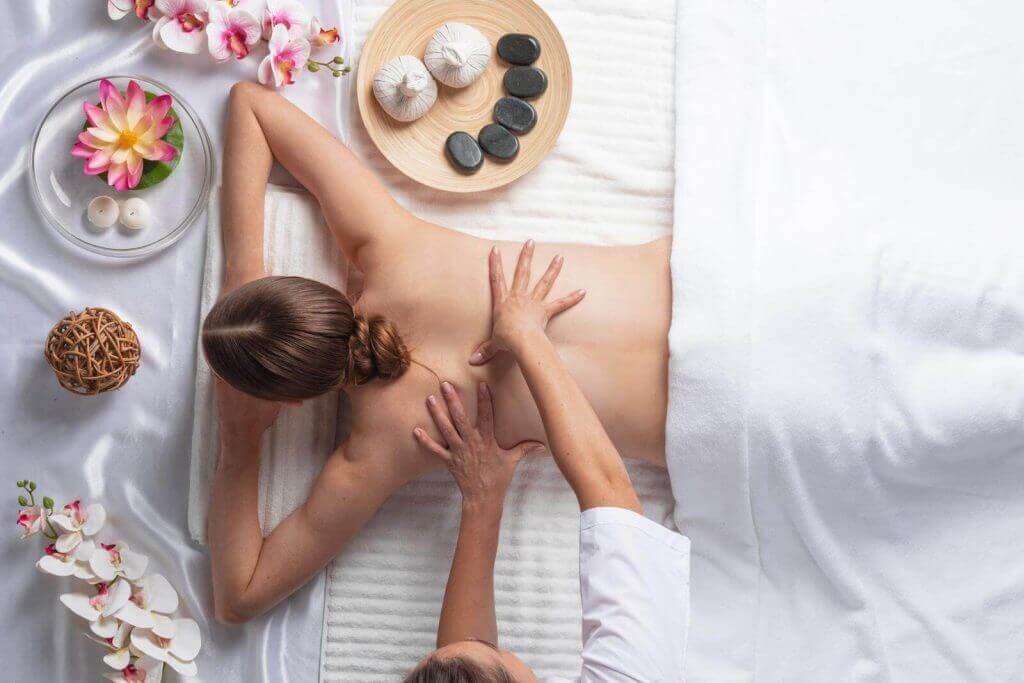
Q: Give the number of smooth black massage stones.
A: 5